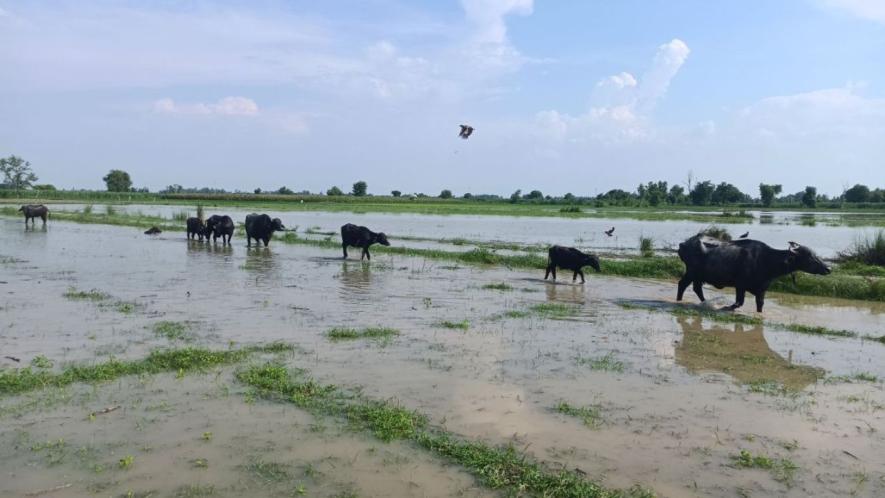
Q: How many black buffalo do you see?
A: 7